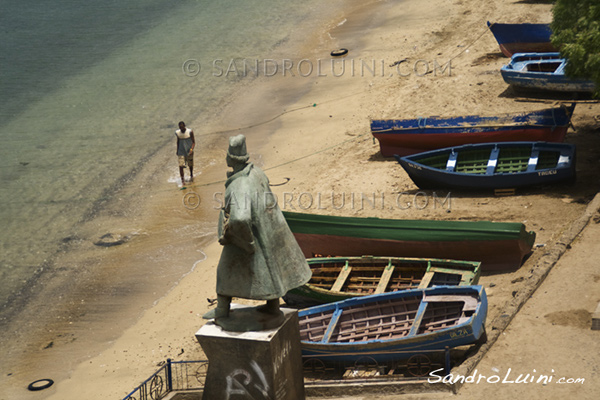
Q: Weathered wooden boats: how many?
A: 7